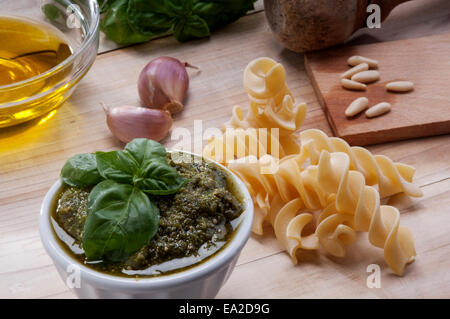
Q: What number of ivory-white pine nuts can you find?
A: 7